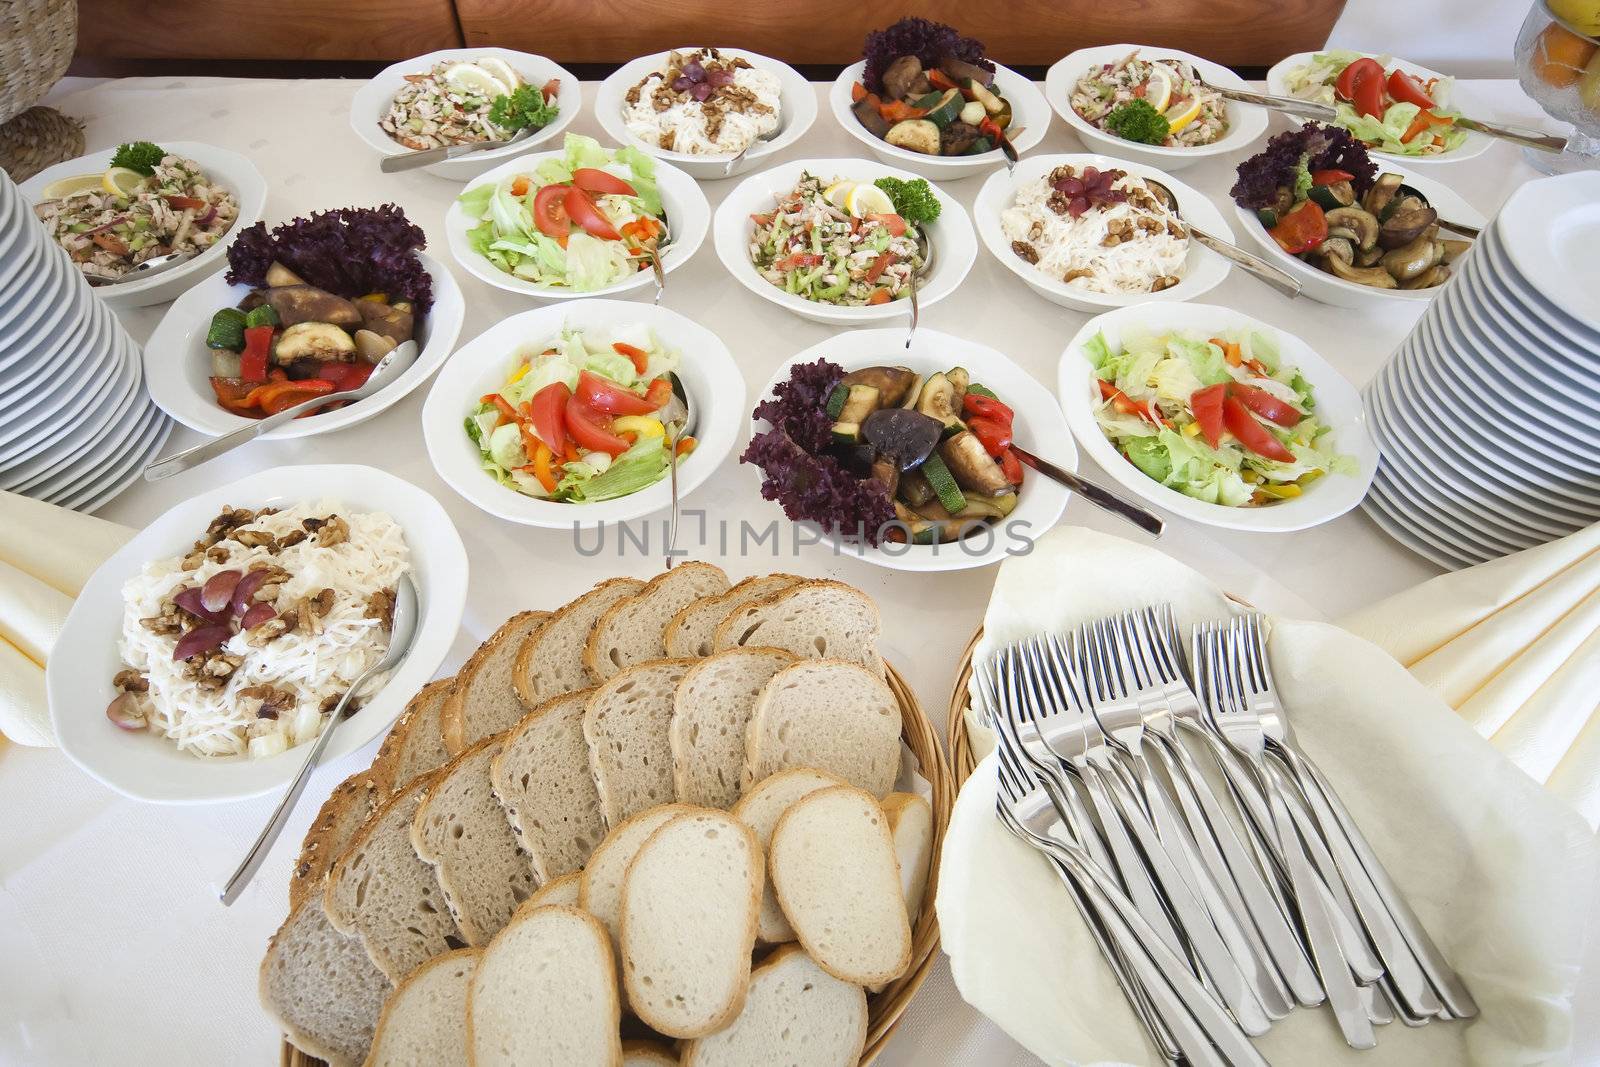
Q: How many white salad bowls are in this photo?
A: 15